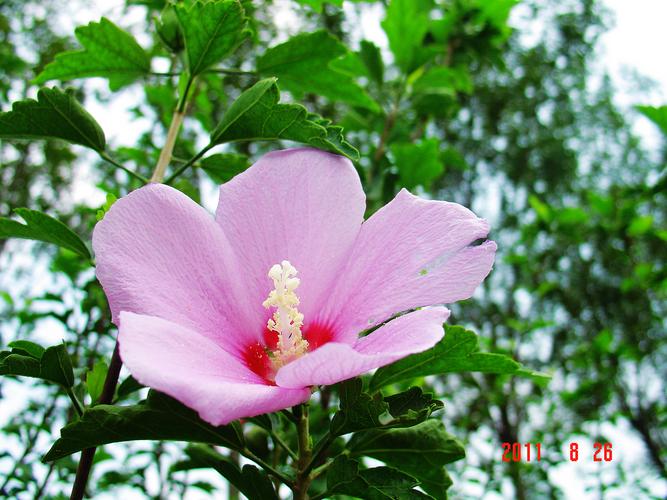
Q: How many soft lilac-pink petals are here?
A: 5